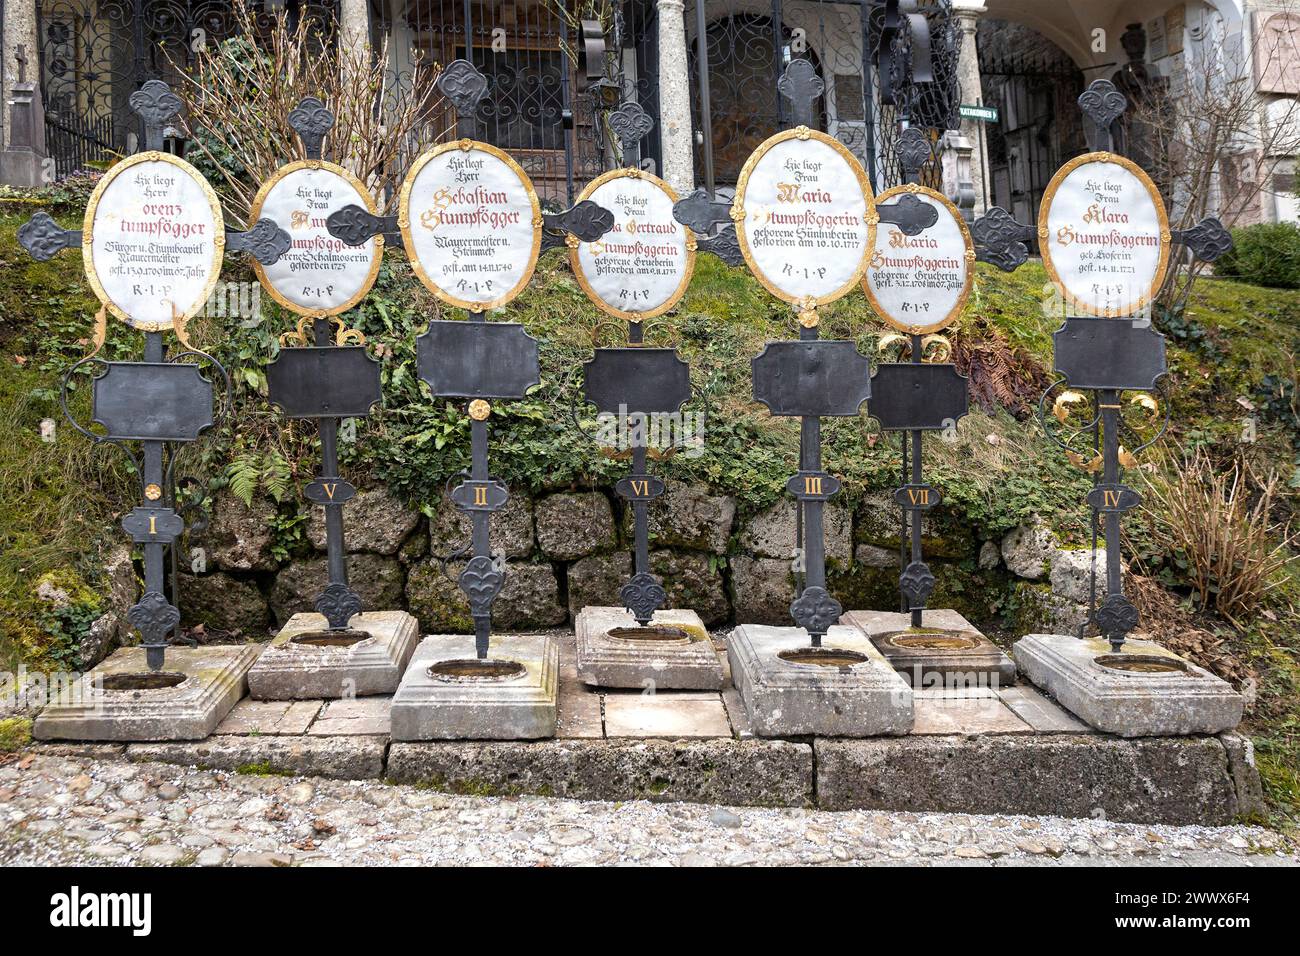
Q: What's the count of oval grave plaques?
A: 7